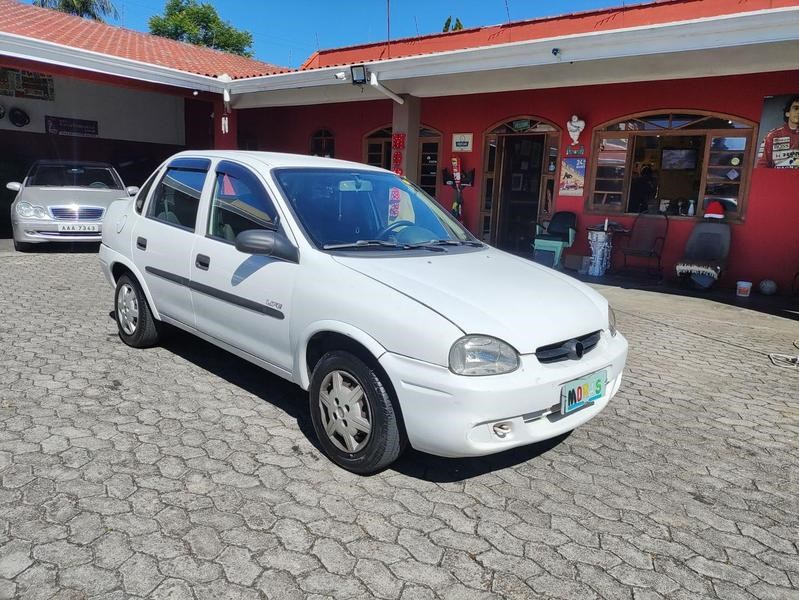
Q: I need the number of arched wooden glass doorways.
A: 2